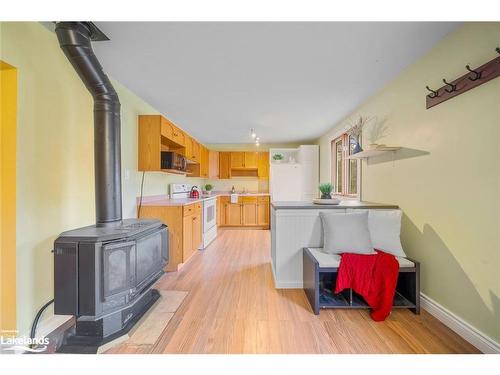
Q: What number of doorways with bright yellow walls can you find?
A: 1